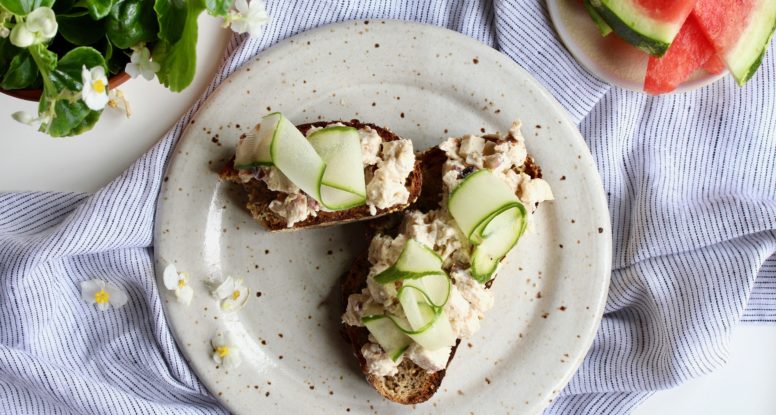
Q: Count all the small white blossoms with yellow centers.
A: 5